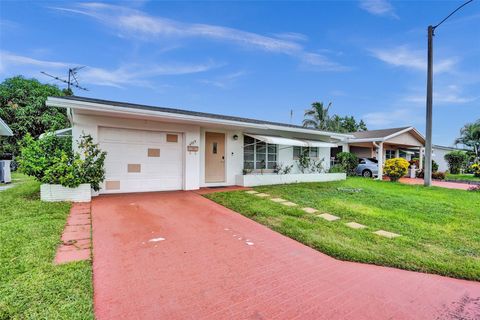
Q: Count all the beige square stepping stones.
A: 8